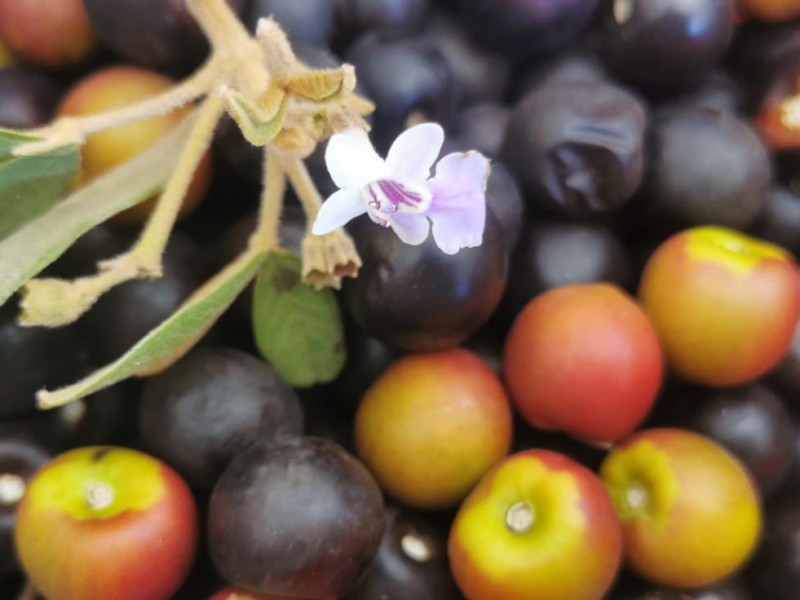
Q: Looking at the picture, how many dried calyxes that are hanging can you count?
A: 2